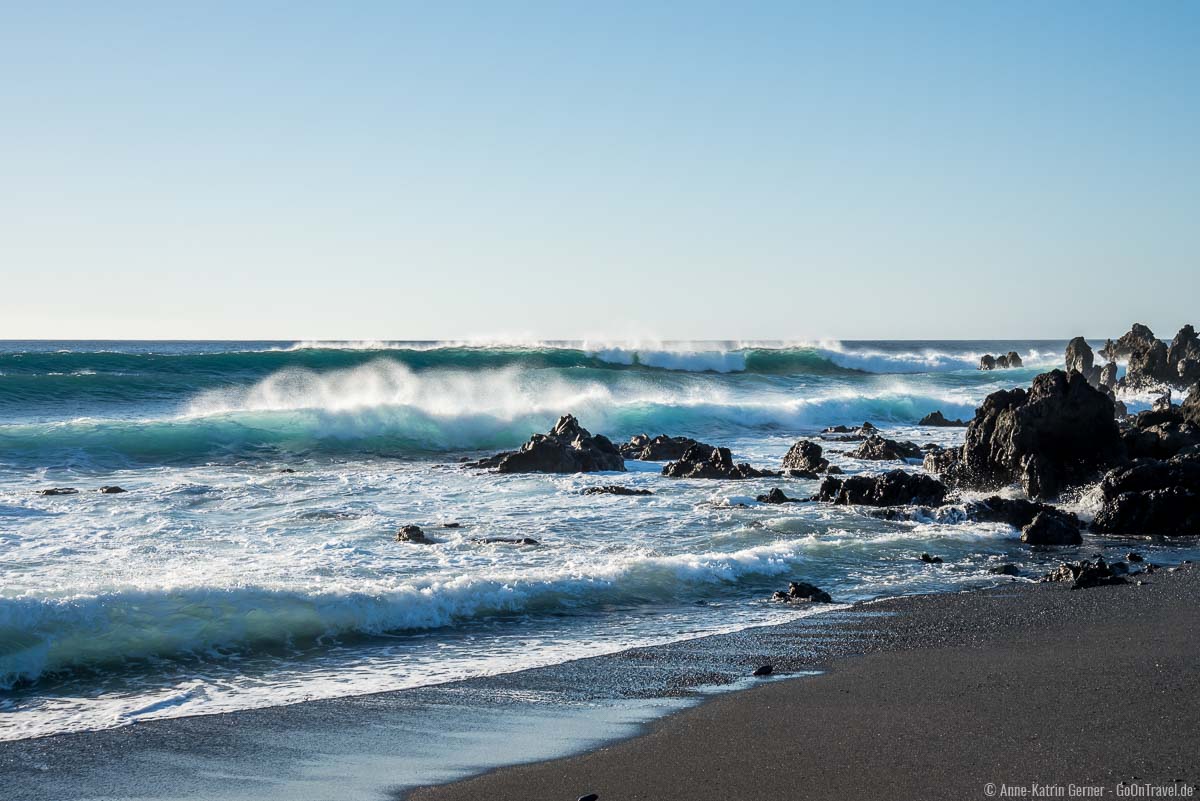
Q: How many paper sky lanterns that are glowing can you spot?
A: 0